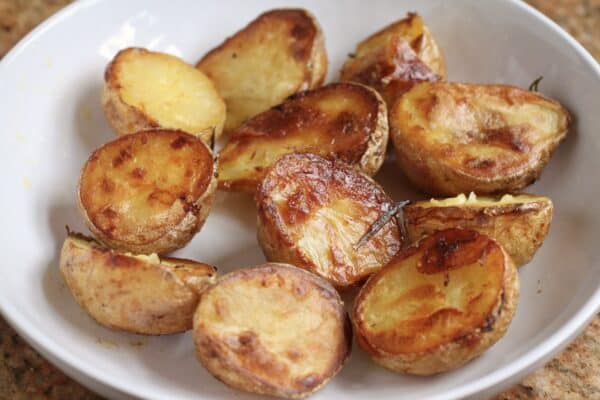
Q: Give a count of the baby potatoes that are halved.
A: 11